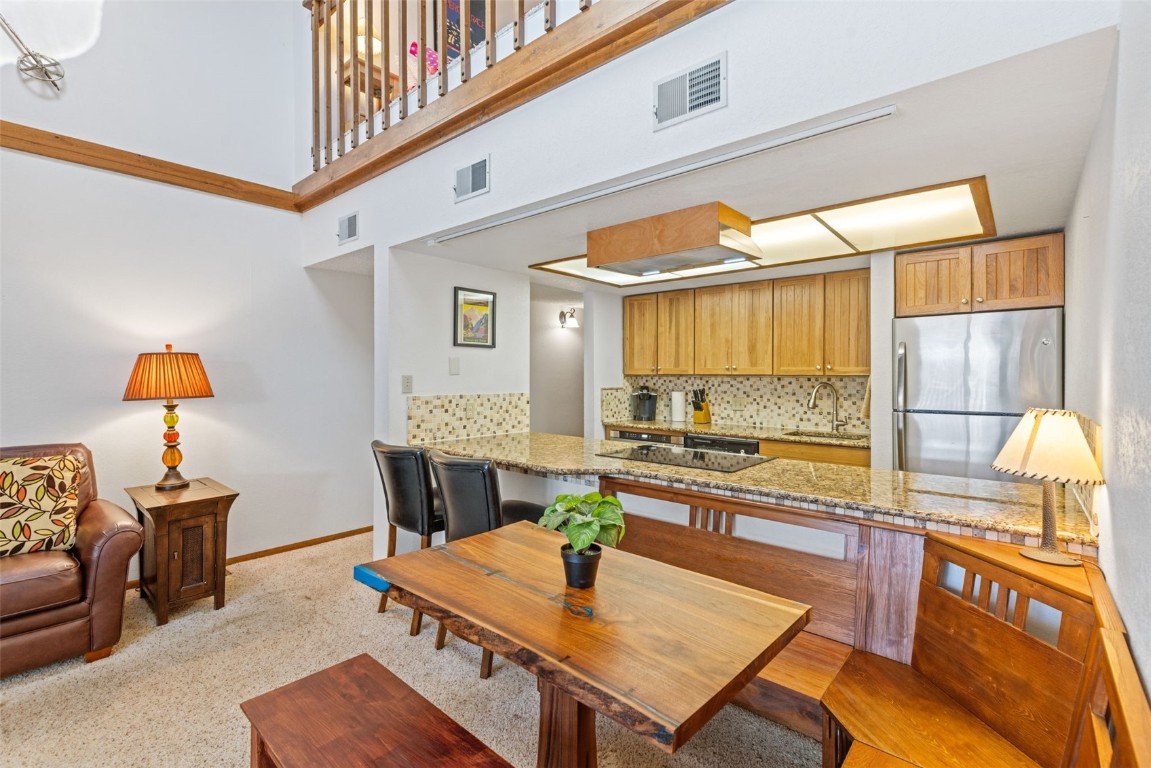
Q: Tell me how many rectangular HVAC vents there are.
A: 3